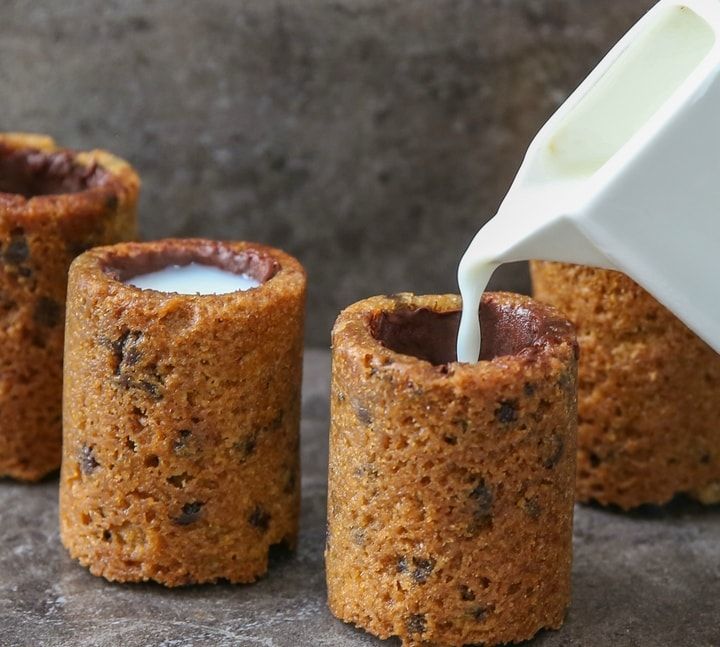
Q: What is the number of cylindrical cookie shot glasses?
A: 4